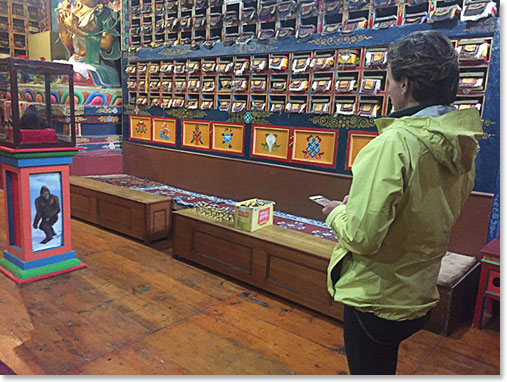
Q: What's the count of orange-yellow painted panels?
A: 7